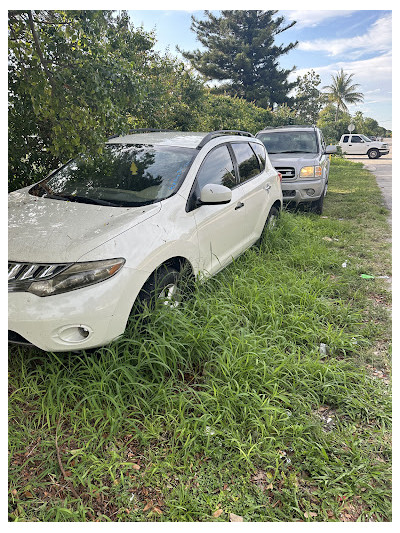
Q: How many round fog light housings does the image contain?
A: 2